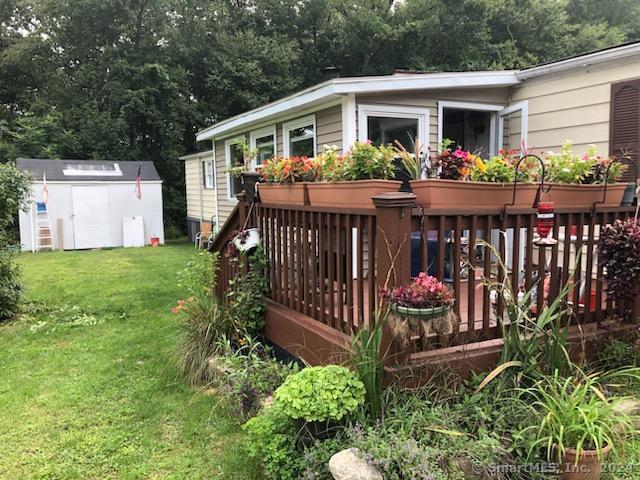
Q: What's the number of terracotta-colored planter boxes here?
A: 4